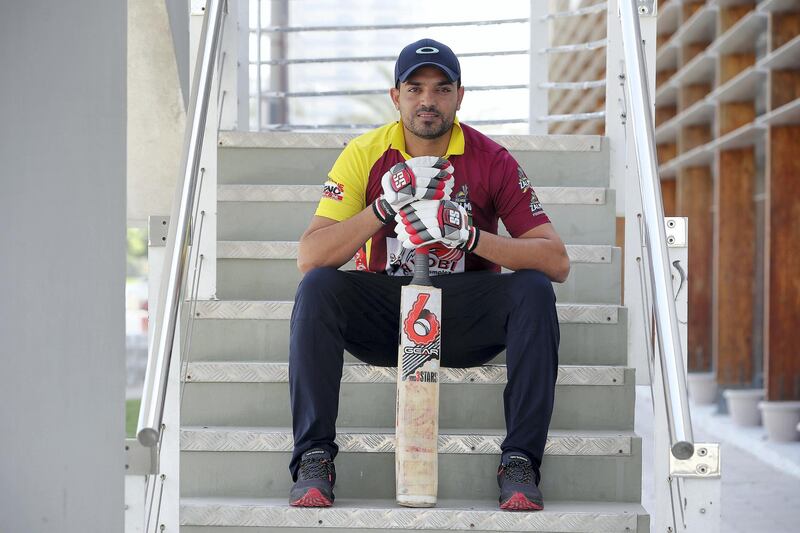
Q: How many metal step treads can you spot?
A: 7